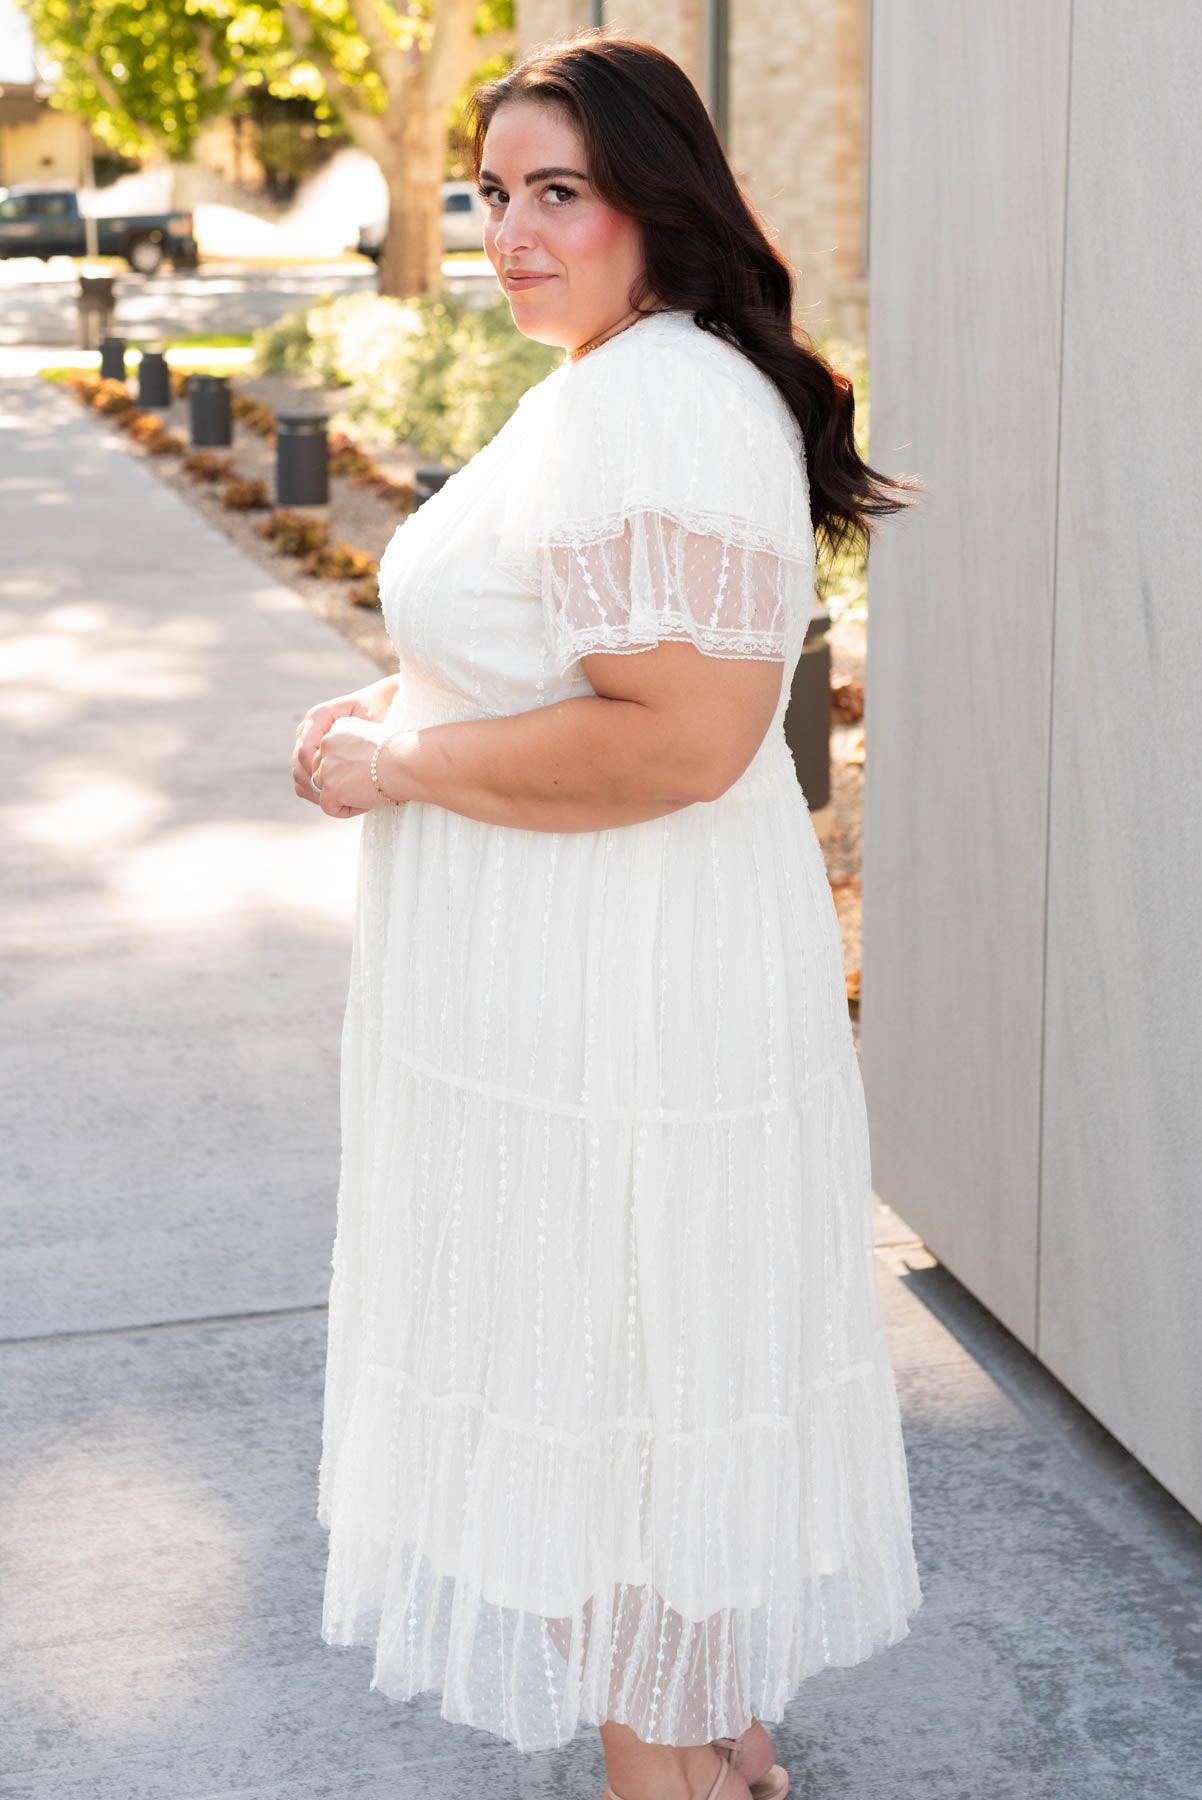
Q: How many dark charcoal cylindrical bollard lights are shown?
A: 6